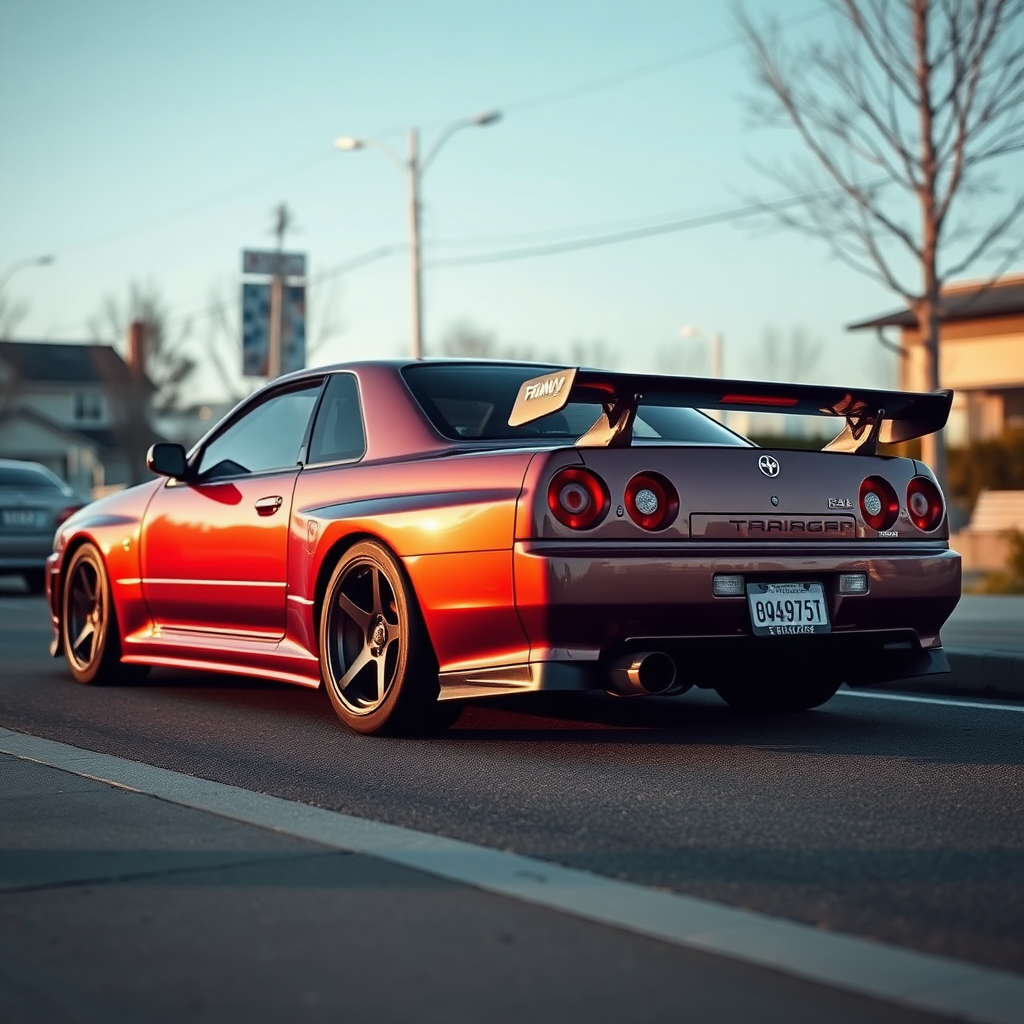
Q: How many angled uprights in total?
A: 2